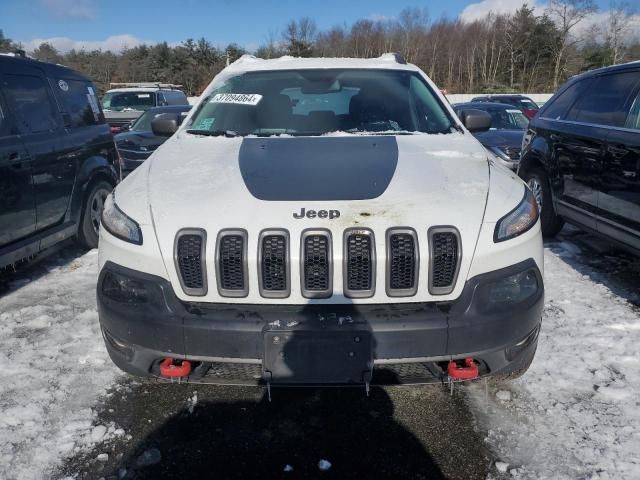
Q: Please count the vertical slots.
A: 7